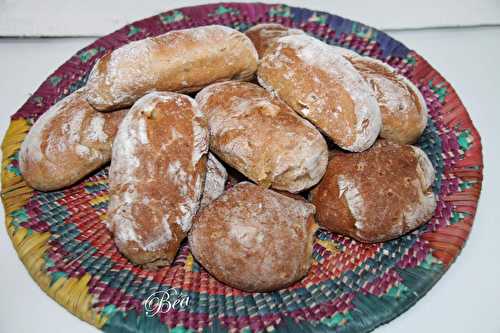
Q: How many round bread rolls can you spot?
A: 2